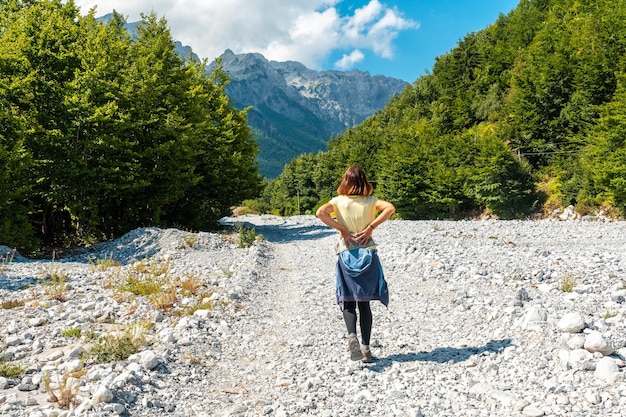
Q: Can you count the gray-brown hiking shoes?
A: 2